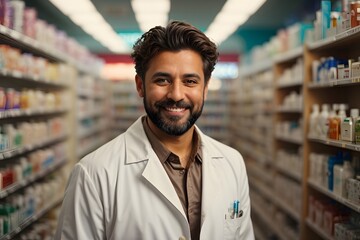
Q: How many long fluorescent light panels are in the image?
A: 3